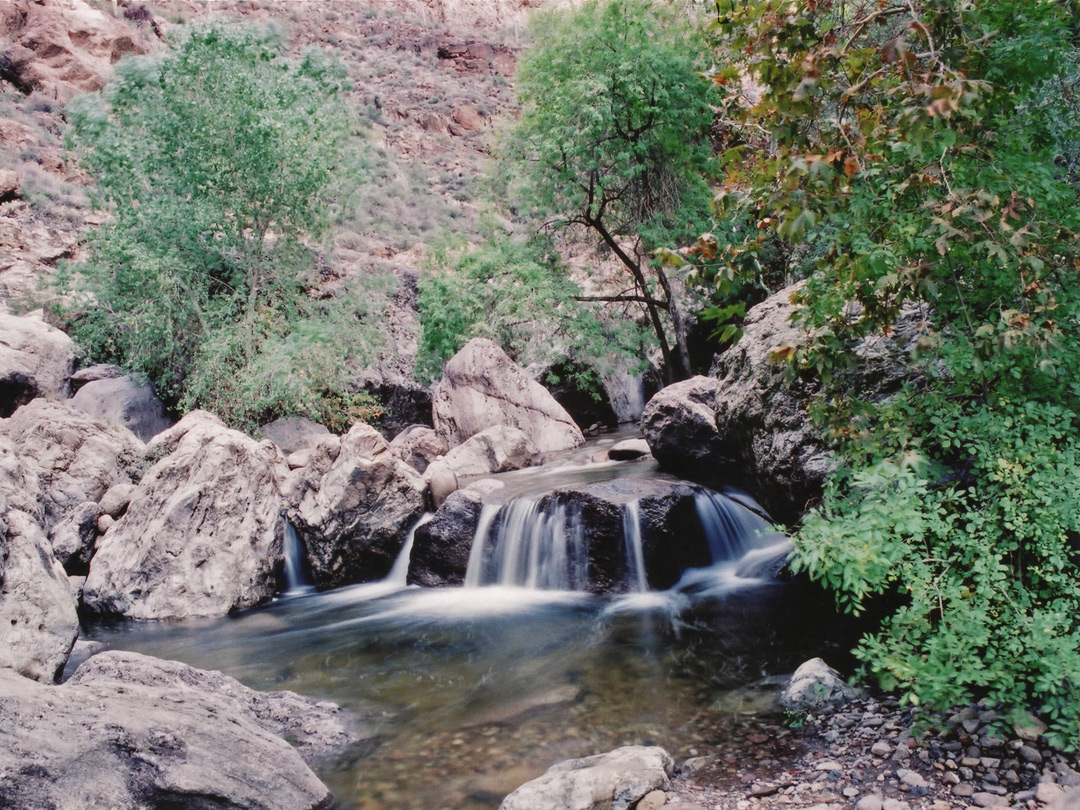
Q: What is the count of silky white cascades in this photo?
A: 5